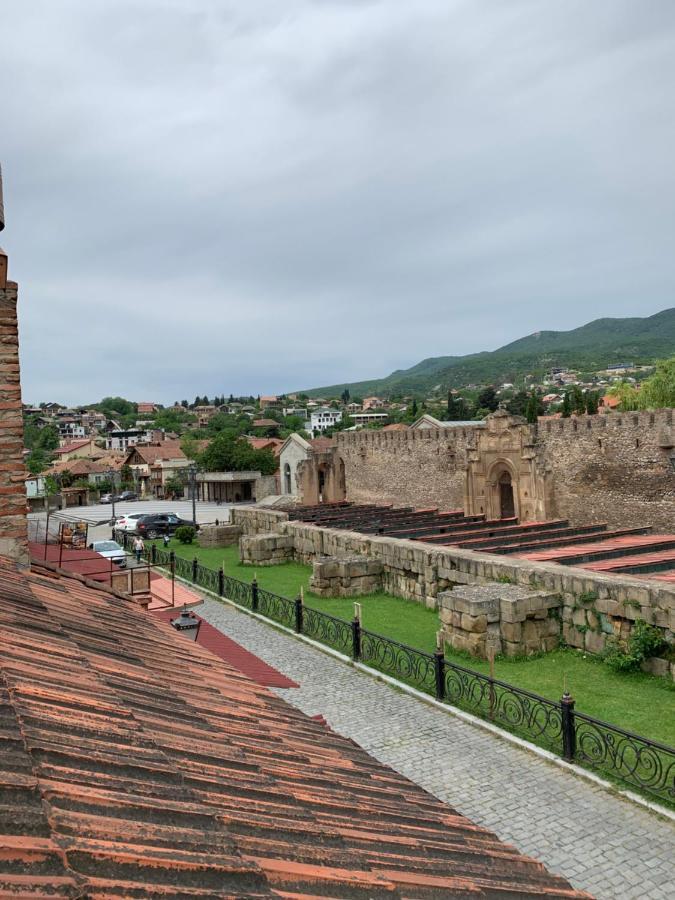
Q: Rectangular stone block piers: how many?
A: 4